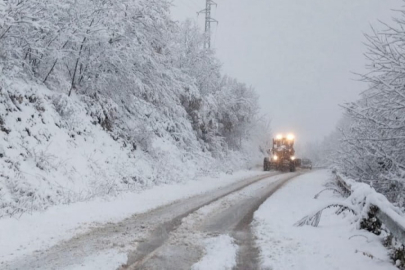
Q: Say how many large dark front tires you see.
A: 2